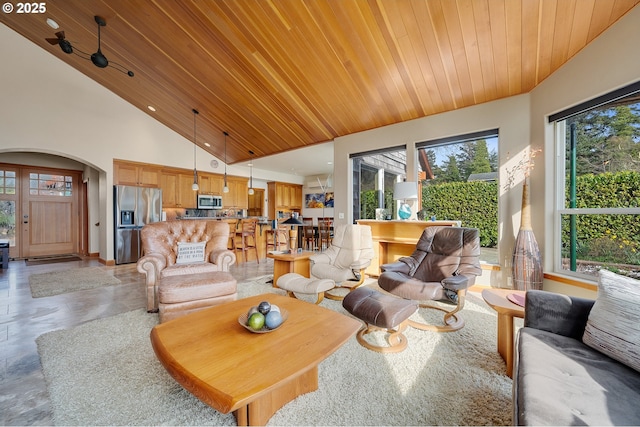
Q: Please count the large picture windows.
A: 3